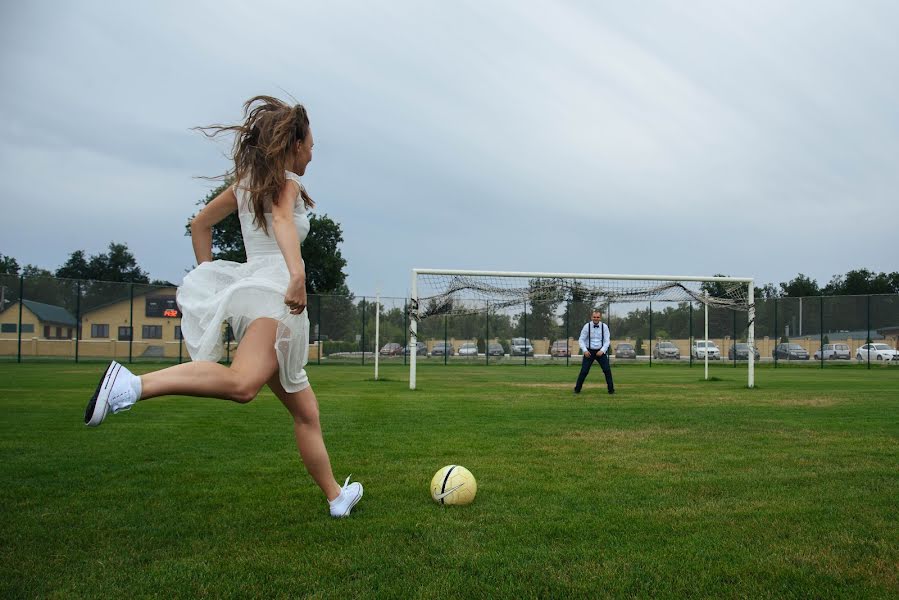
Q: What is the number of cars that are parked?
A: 14